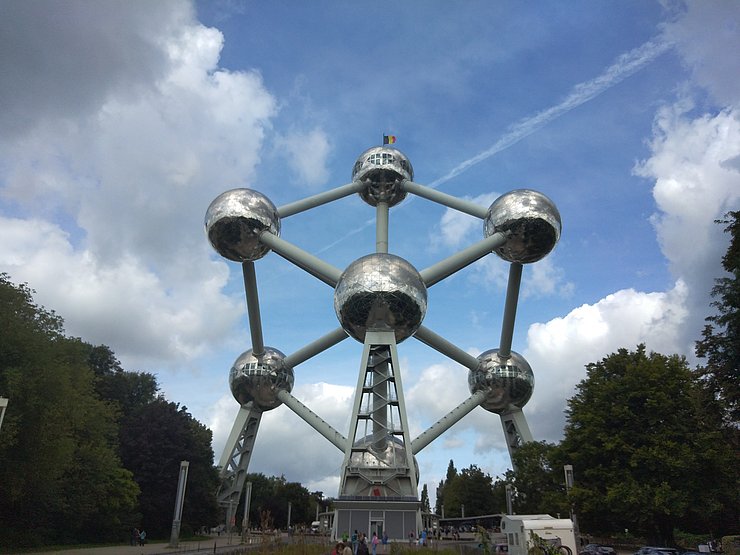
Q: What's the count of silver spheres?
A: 7